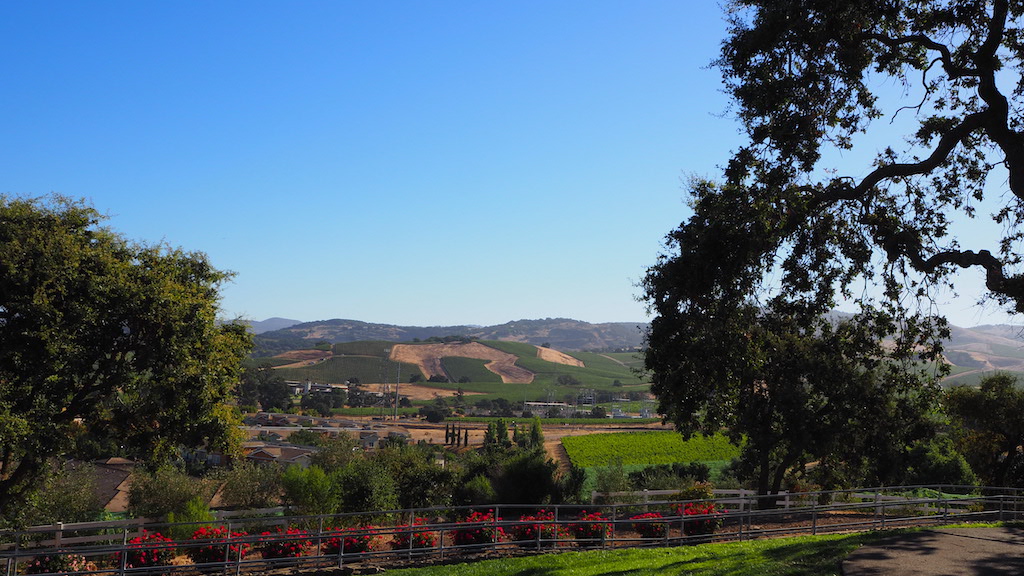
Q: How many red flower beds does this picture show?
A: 10